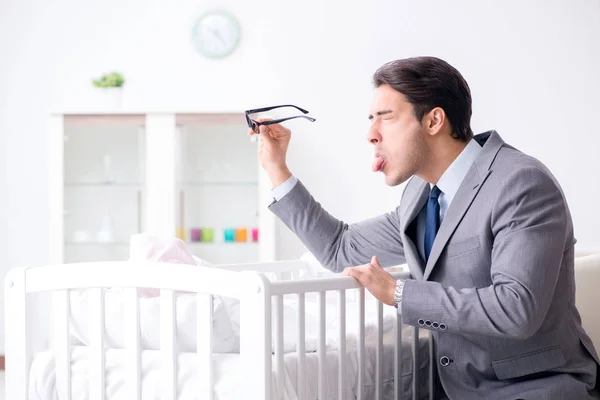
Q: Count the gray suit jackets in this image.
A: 1